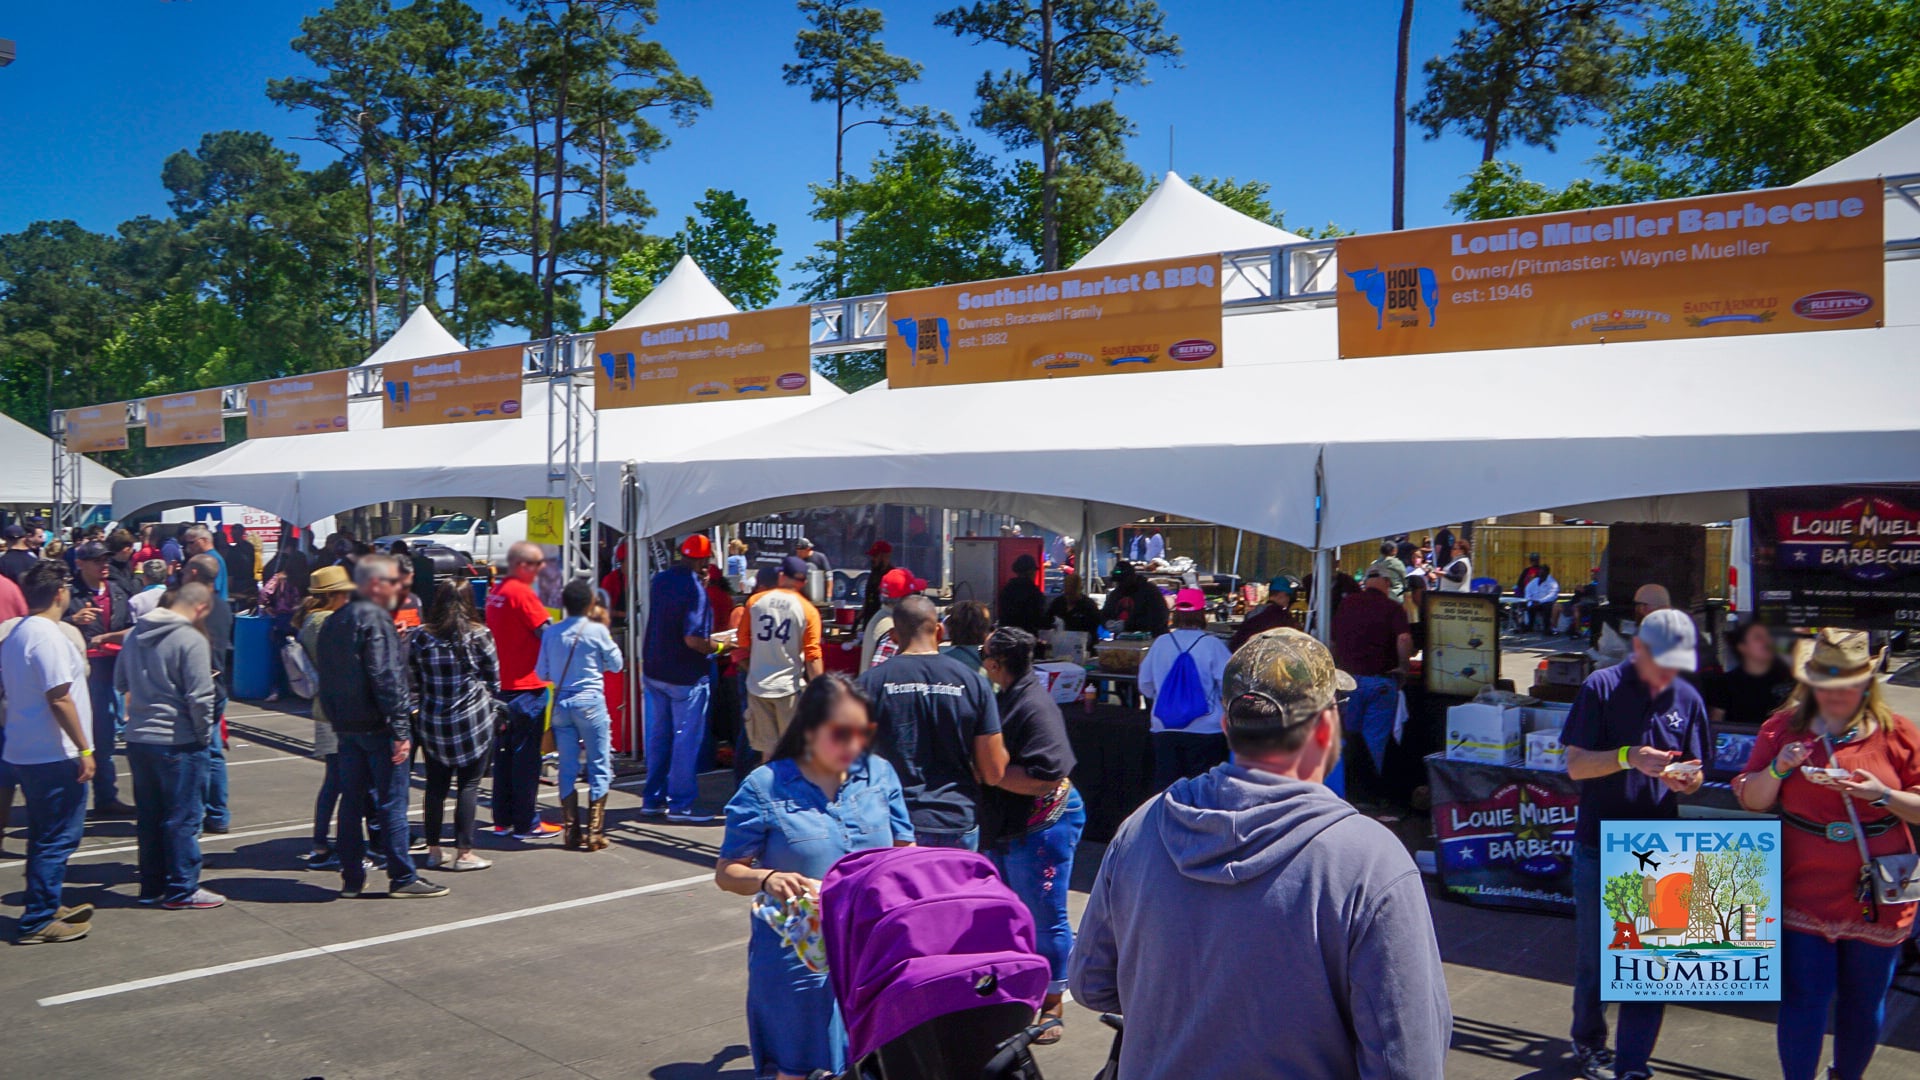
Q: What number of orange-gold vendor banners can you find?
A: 7